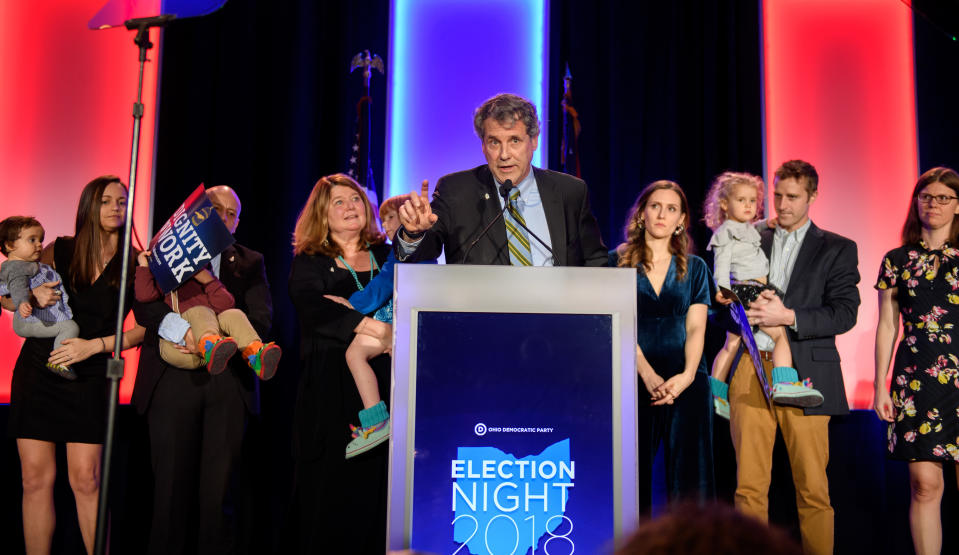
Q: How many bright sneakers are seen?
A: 5